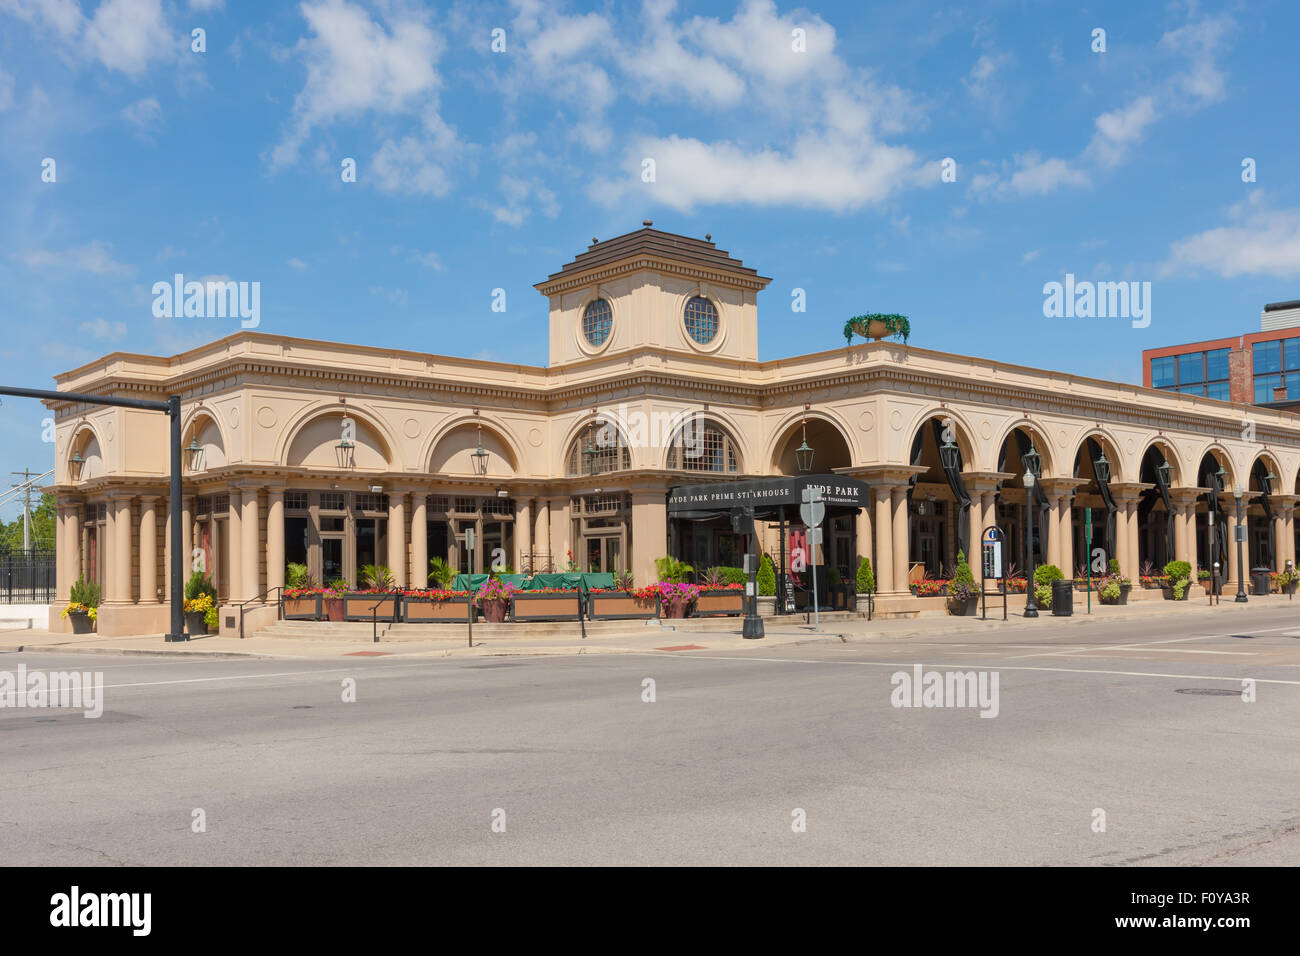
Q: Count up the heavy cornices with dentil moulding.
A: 2